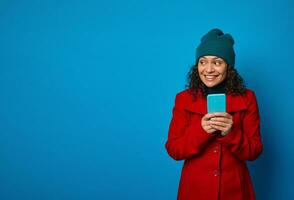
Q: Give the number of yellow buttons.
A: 0